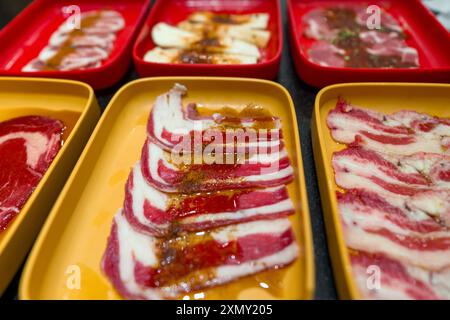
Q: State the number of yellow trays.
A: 3